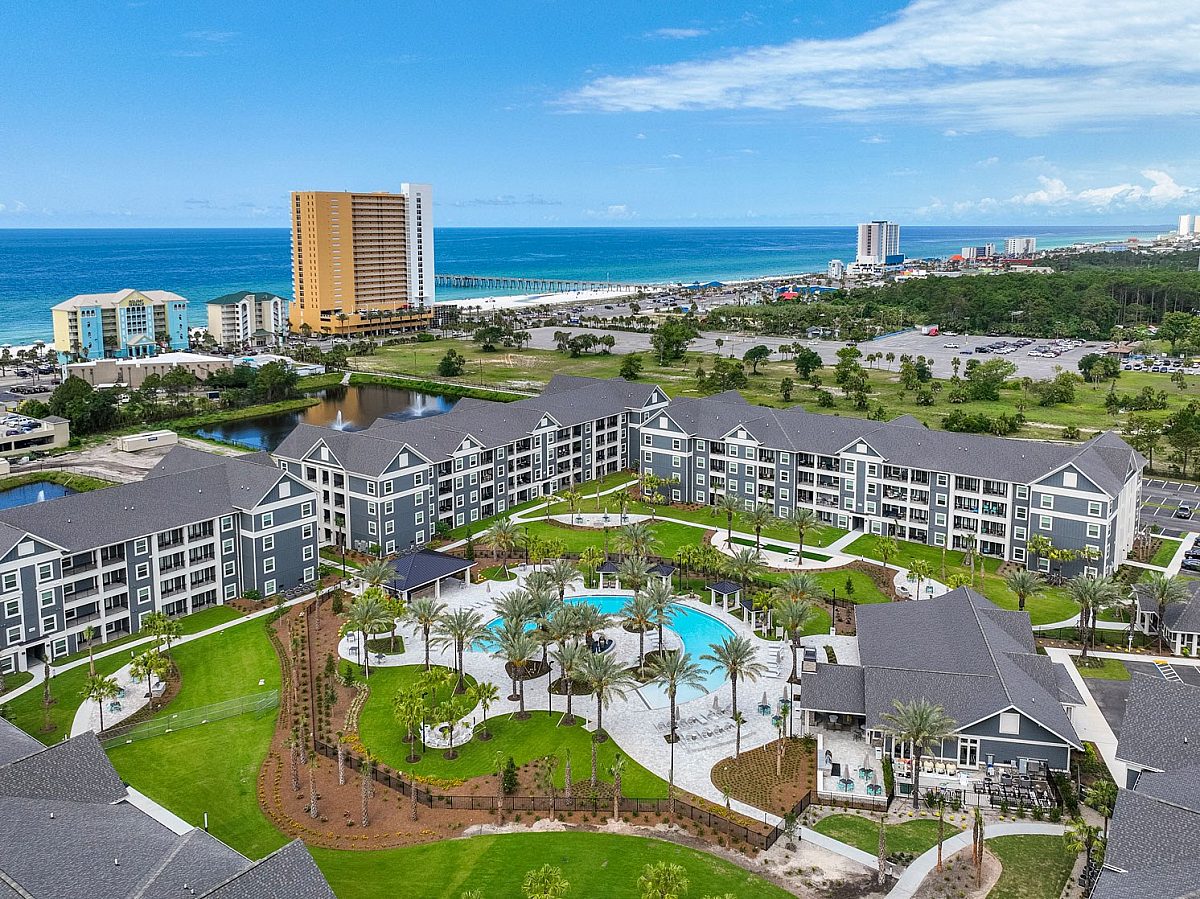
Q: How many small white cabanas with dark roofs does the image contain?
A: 4